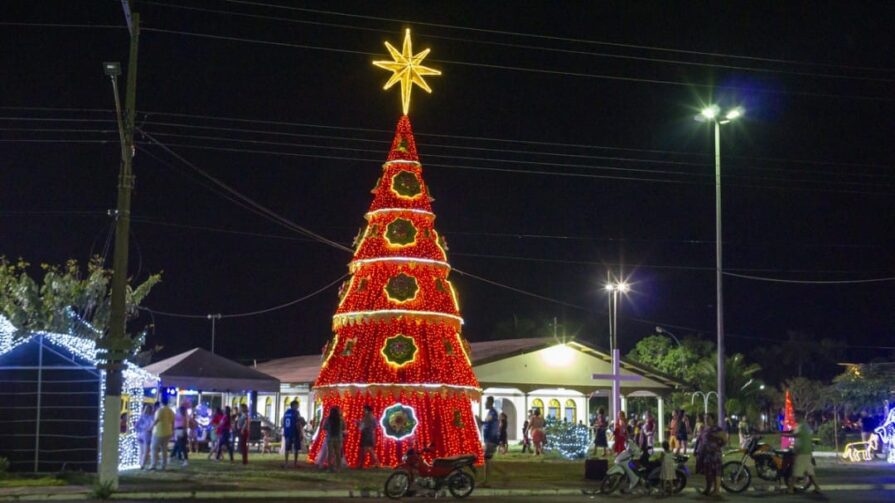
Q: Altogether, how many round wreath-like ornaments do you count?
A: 5